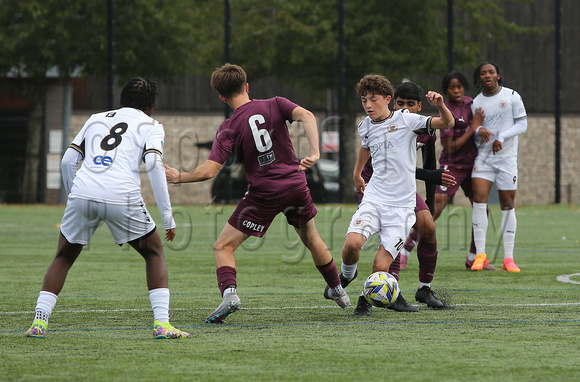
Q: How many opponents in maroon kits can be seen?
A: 3